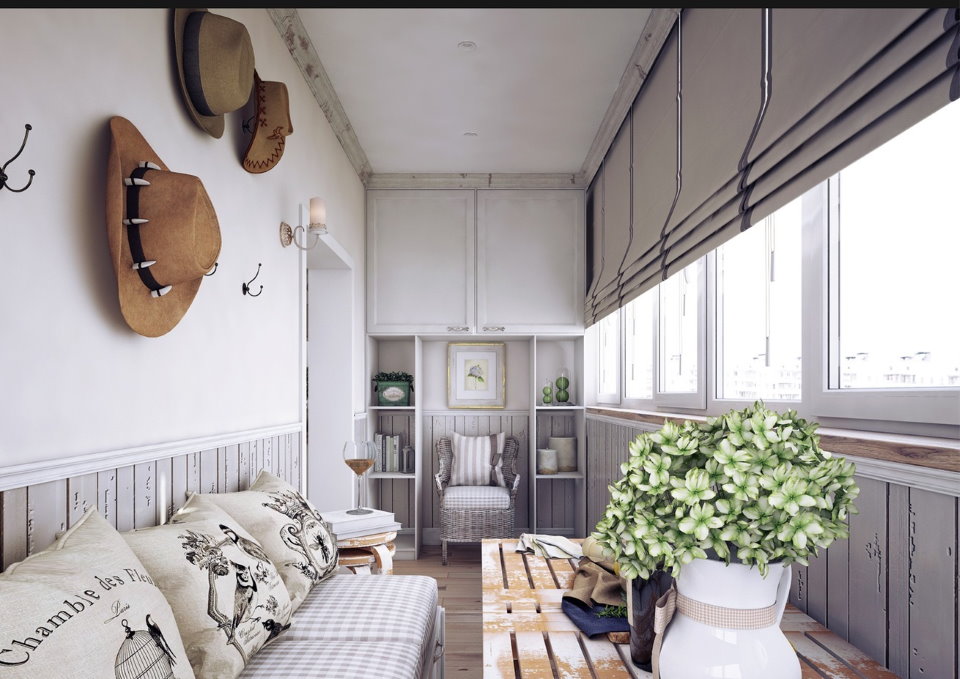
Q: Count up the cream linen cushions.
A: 3